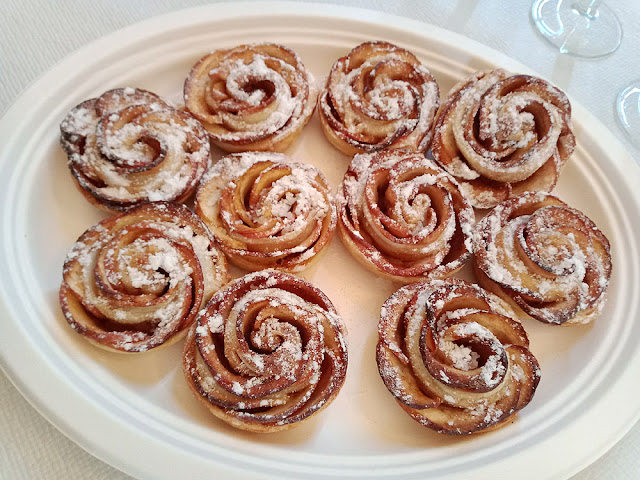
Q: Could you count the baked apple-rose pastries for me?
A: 10